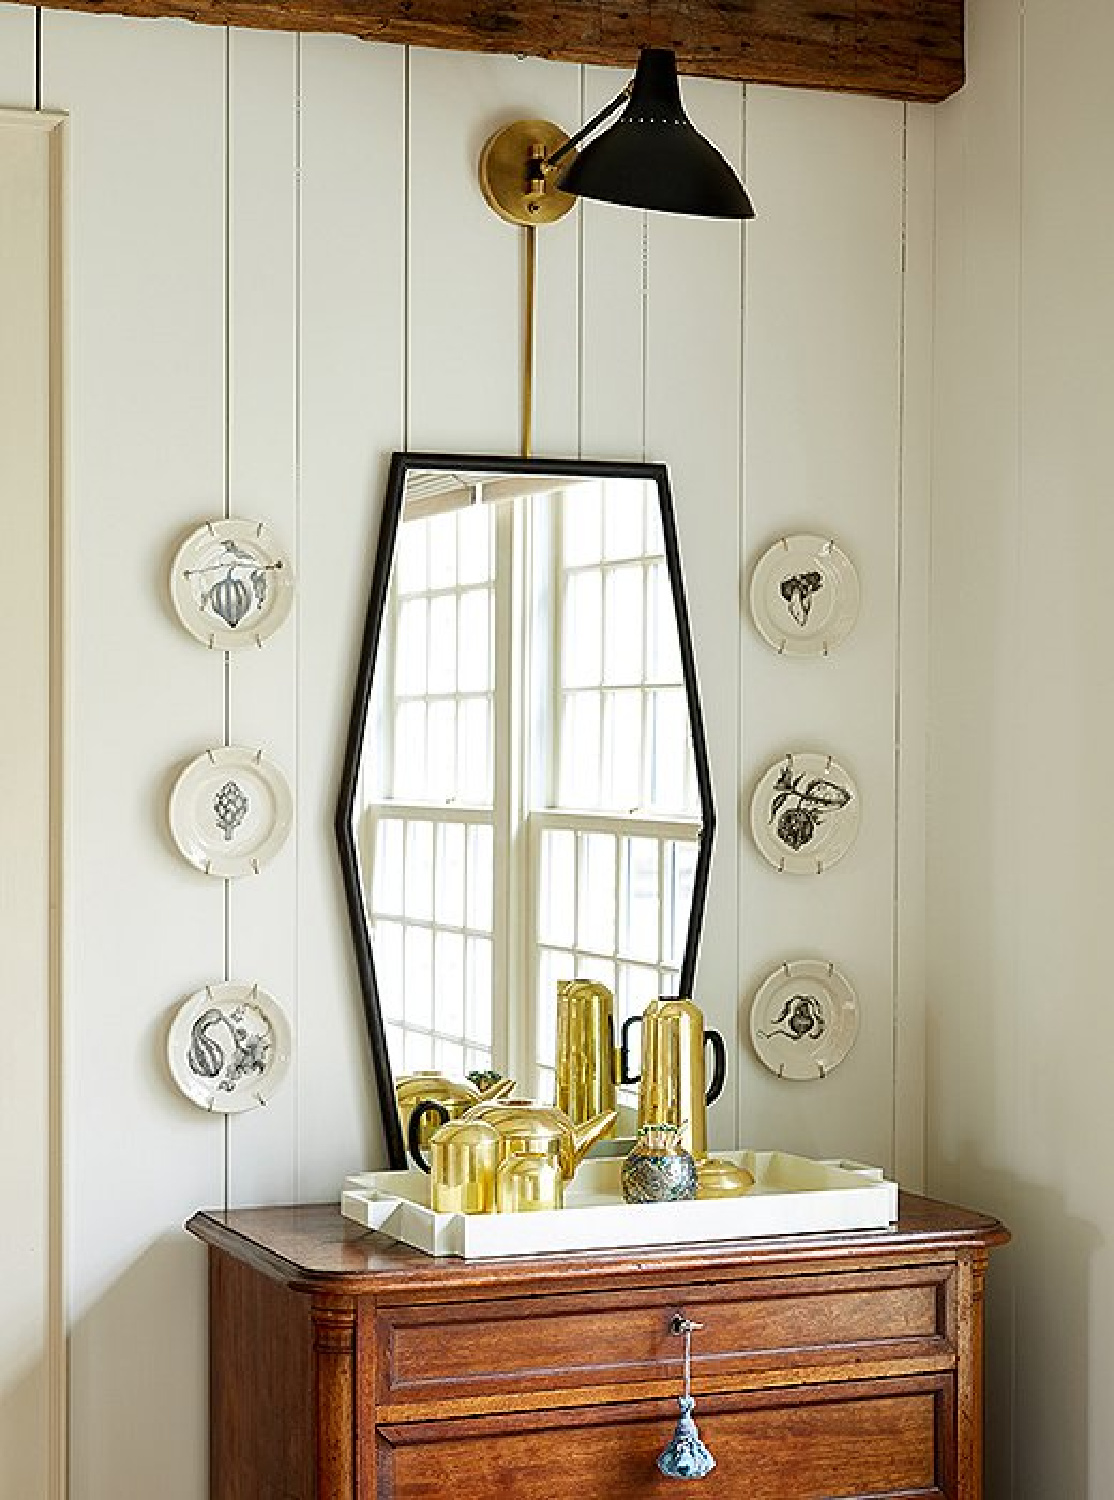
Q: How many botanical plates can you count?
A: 6